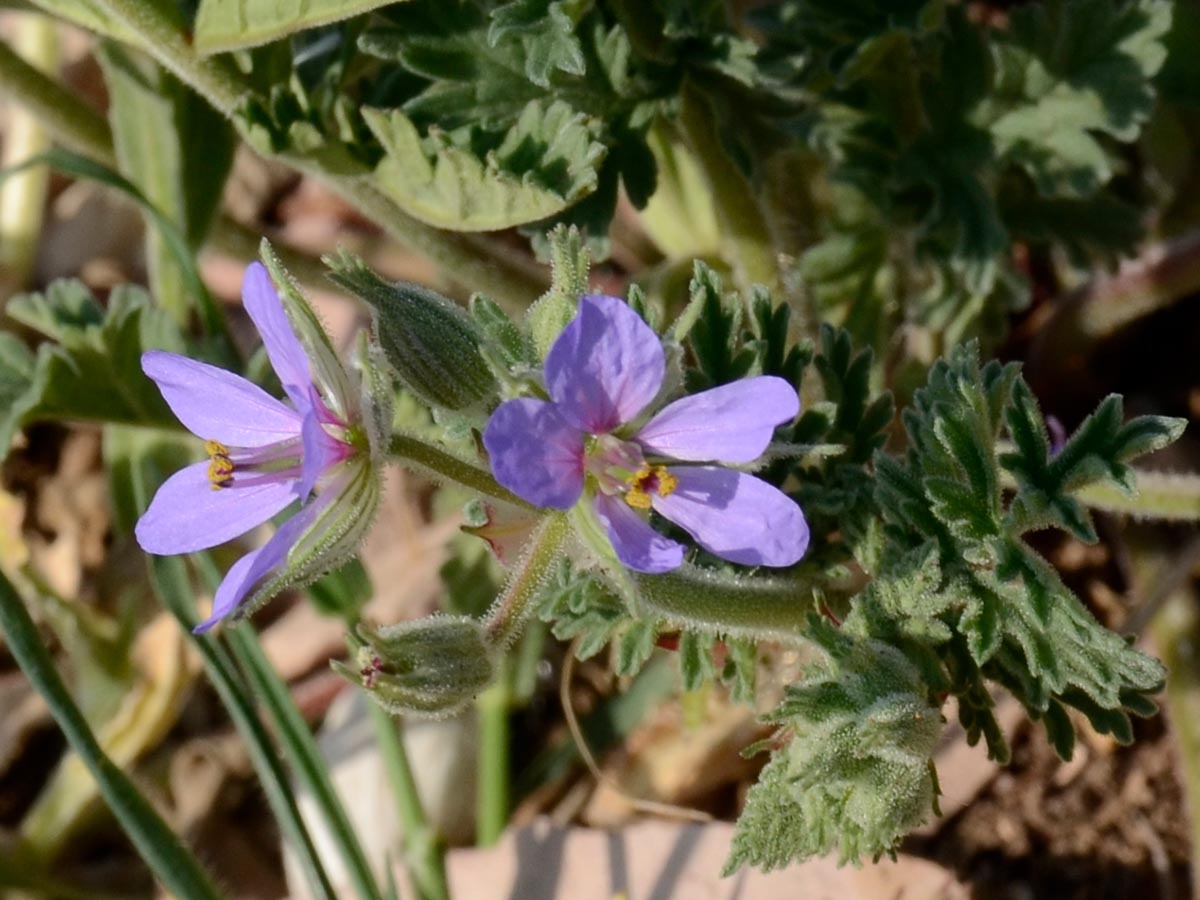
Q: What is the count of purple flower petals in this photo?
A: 10